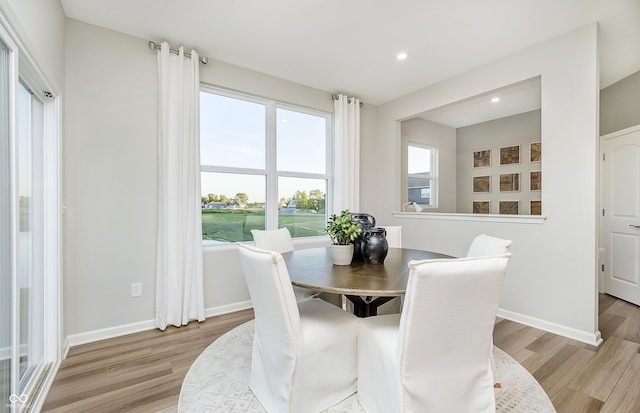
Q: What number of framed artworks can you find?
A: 9